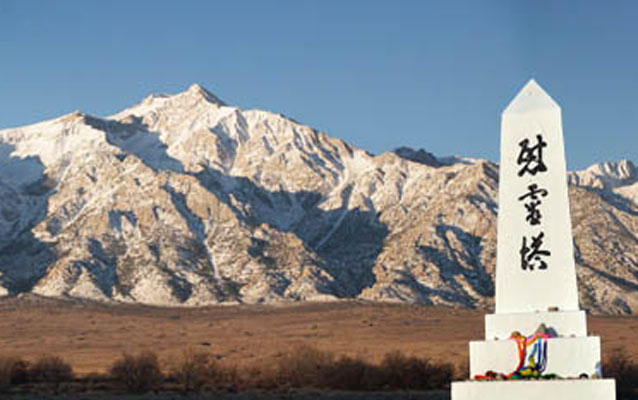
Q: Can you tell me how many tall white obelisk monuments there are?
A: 1